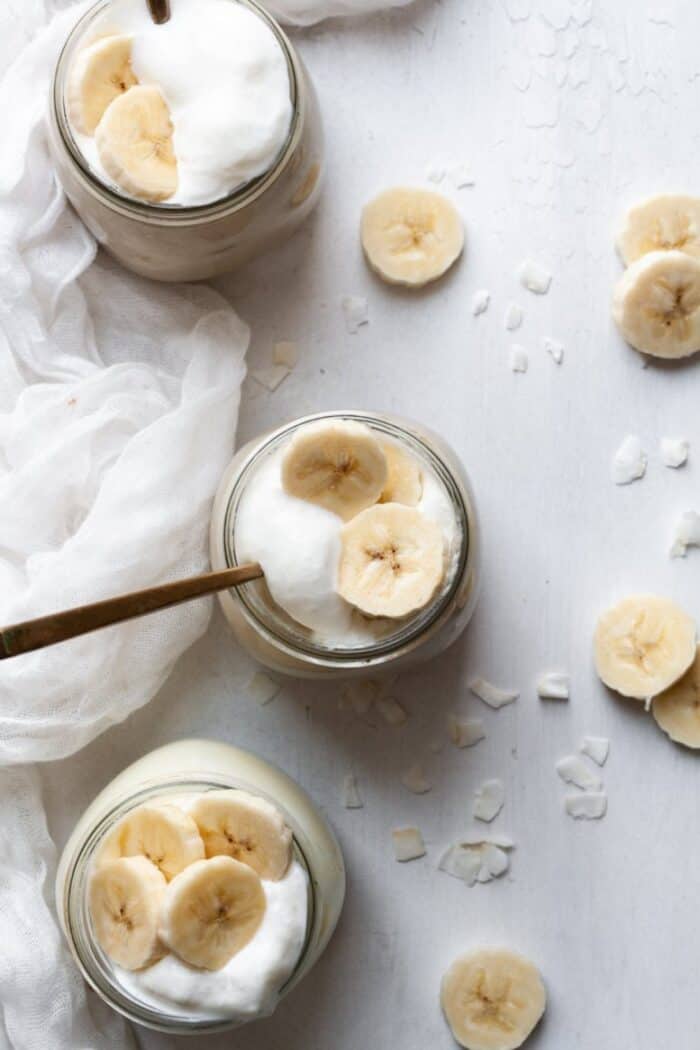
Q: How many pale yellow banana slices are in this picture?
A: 15